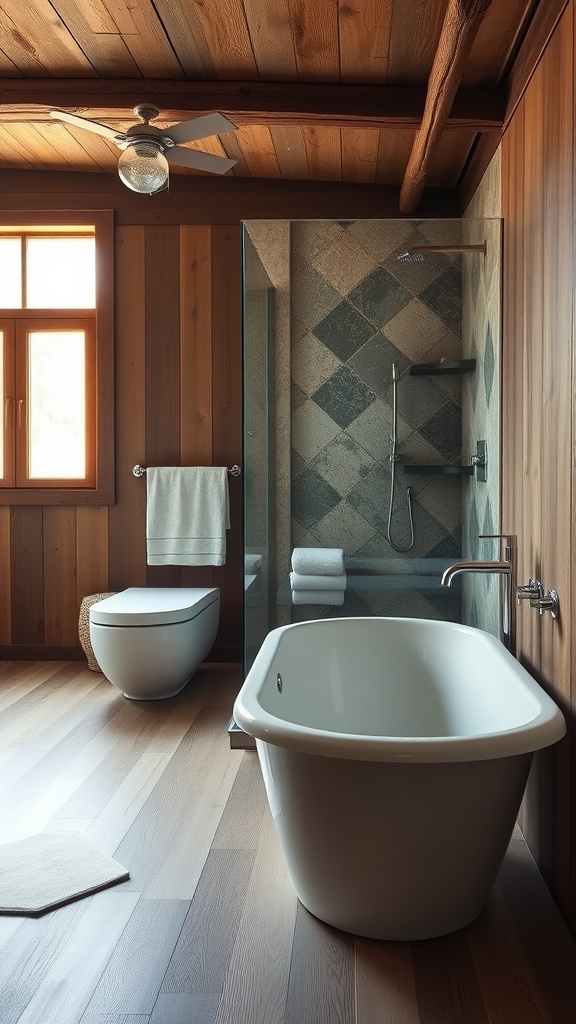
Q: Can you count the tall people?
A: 0